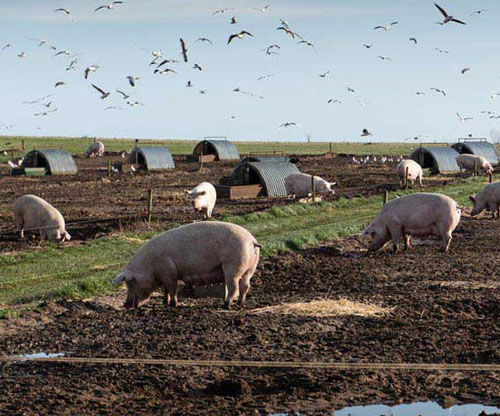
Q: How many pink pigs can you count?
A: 9